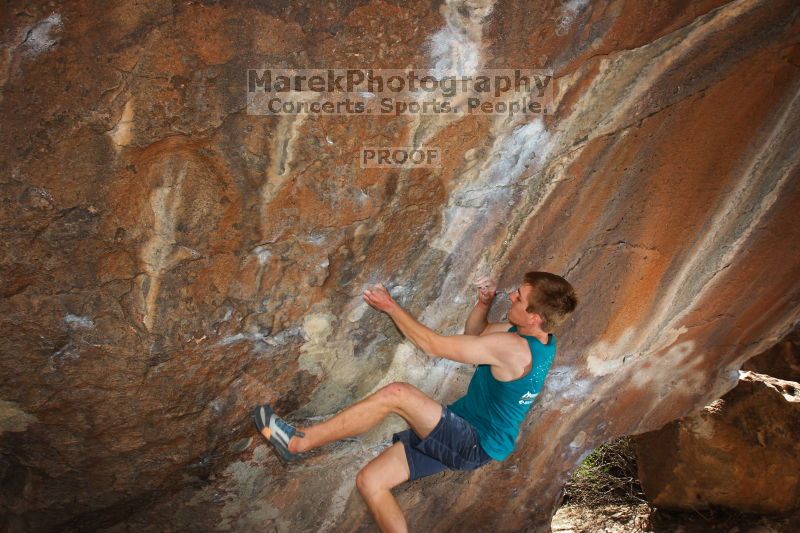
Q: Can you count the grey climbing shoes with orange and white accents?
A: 1